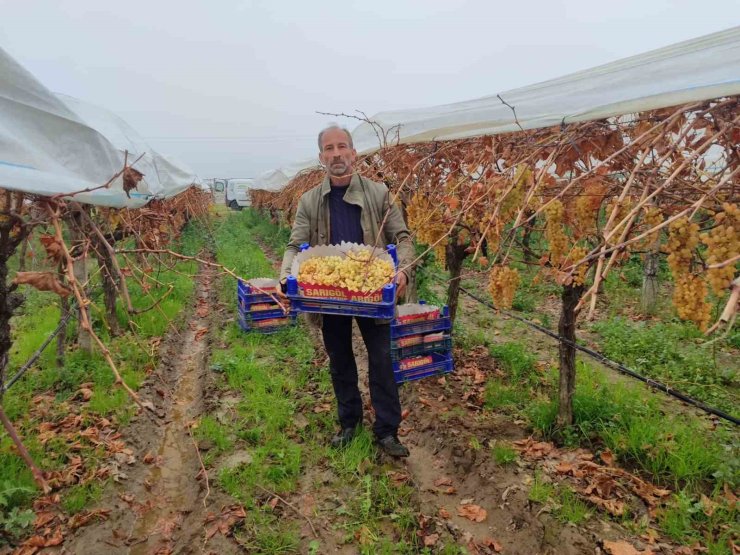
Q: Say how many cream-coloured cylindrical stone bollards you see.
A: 0